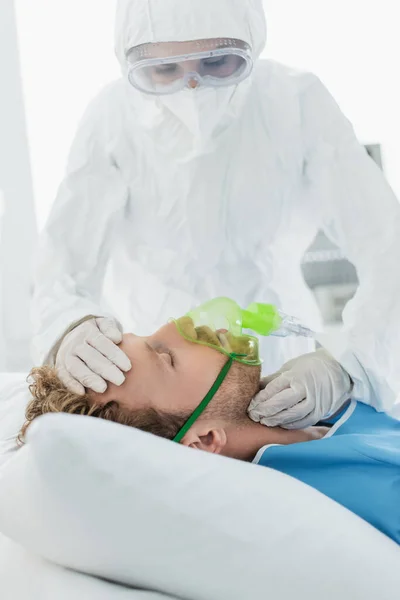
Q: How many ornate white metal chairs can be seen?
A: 0